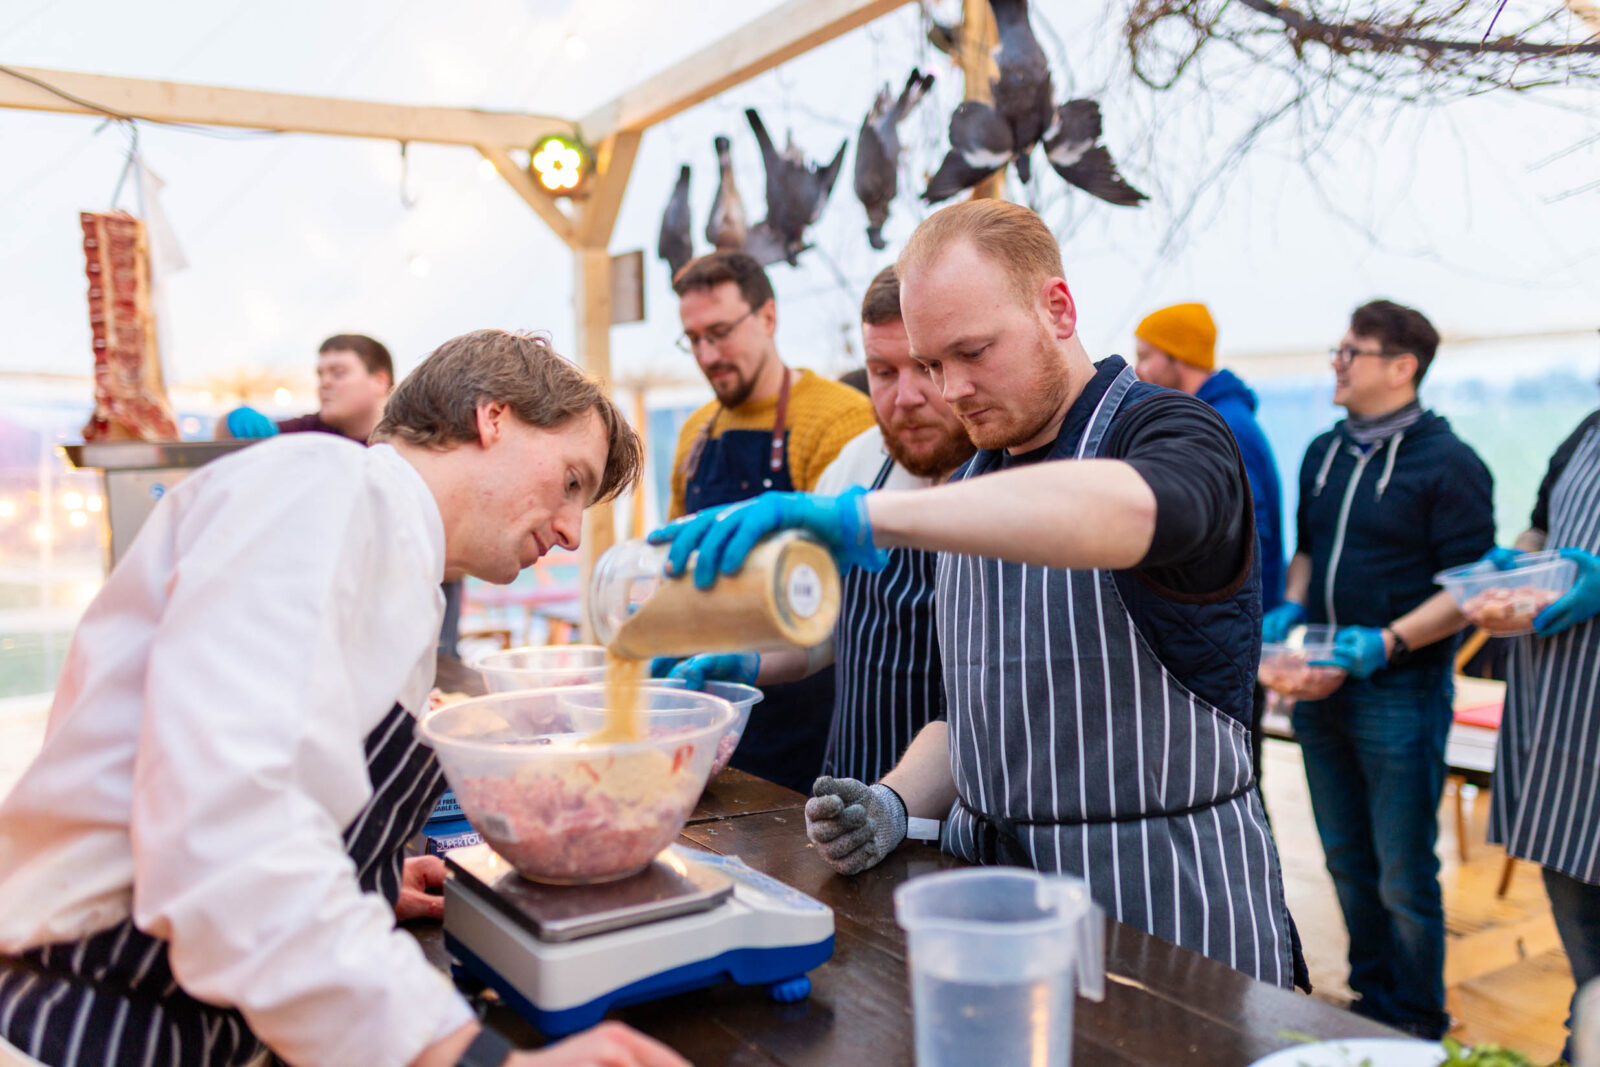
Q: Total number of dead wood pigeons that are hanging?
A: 5